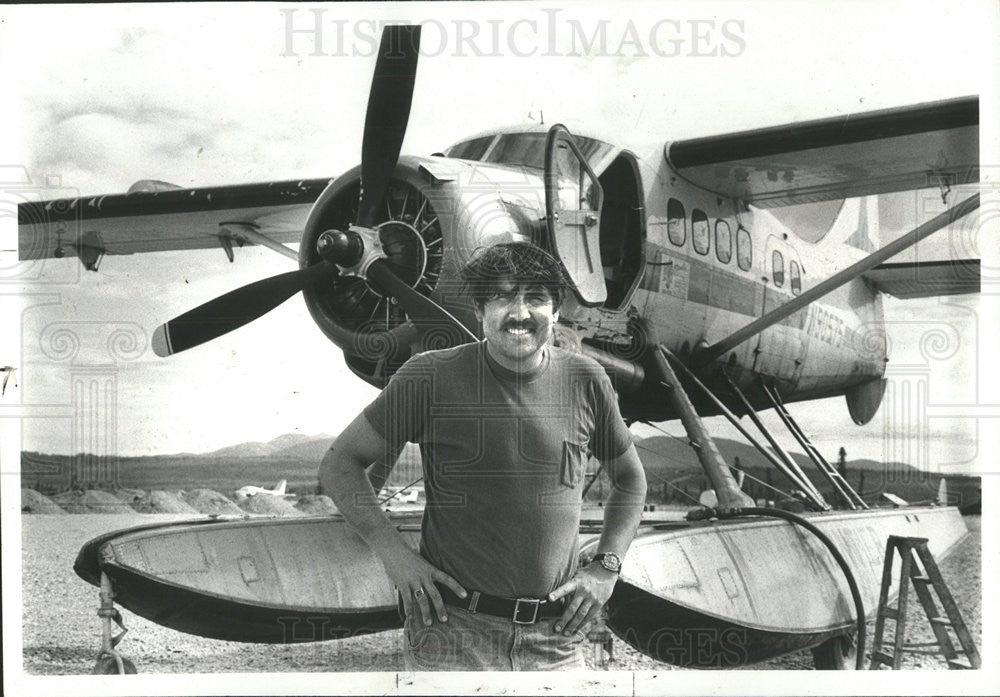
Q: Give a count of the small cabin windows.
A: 6